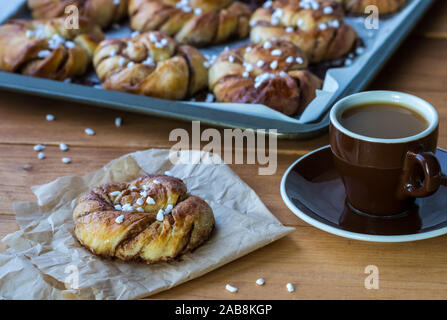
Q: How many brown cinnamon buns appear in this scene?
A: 8